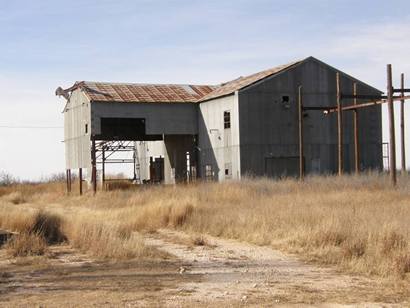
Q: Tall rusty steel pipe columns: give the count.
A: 5